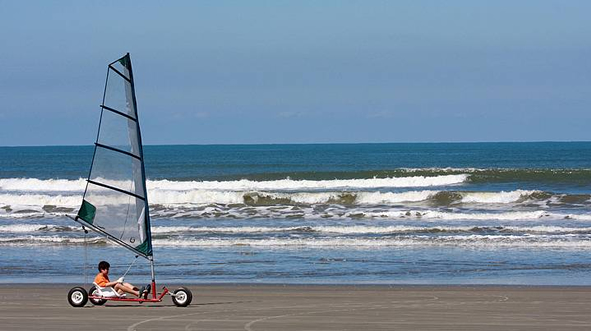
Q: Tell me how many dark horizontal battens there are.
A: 4